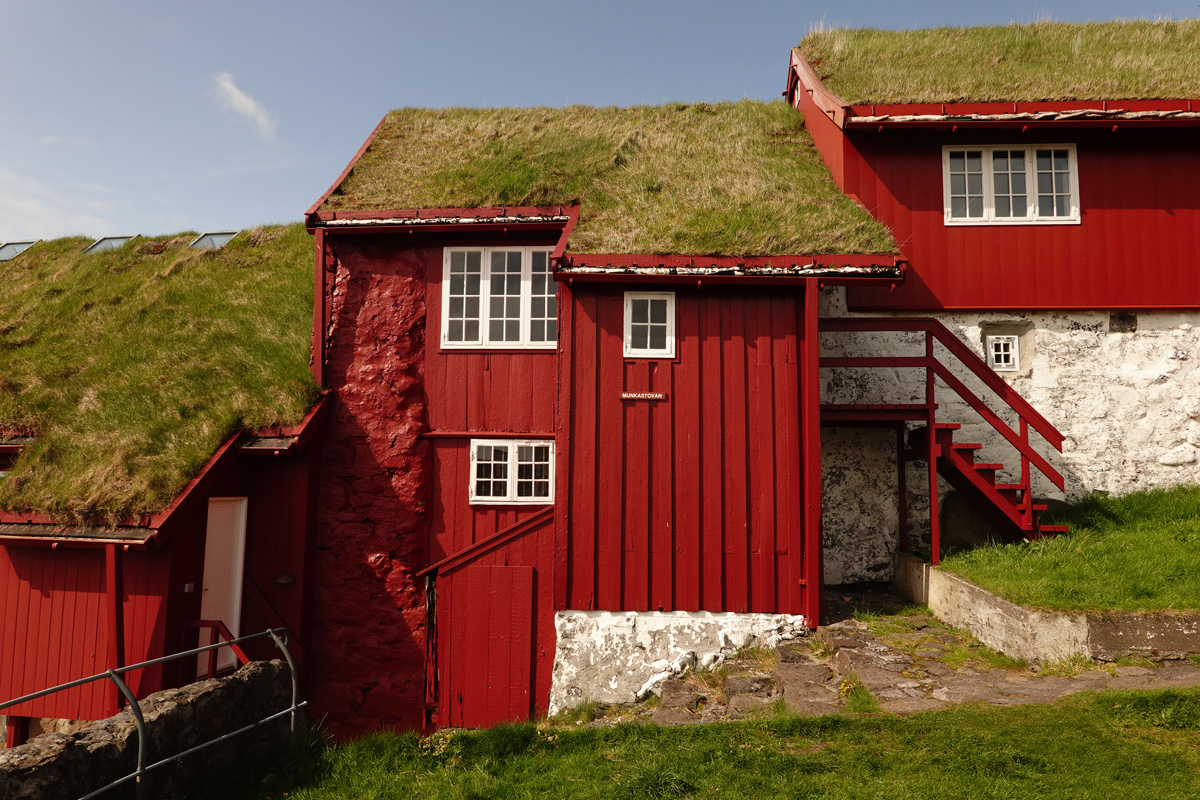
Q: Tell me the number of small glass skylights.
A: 3